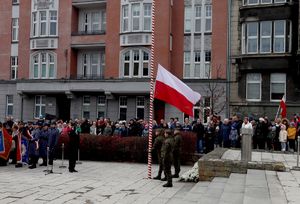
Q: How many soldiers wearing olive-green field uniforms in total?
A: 3